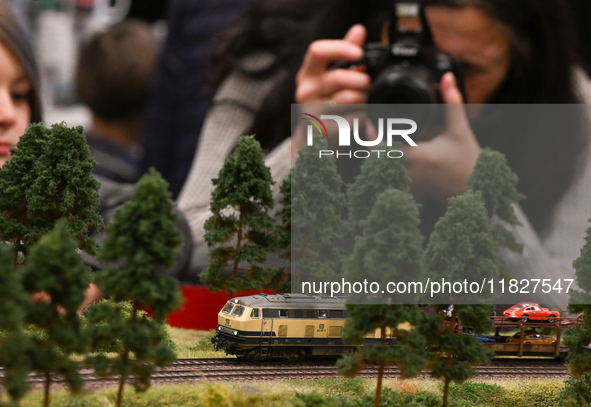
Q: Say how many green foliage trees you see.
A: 11